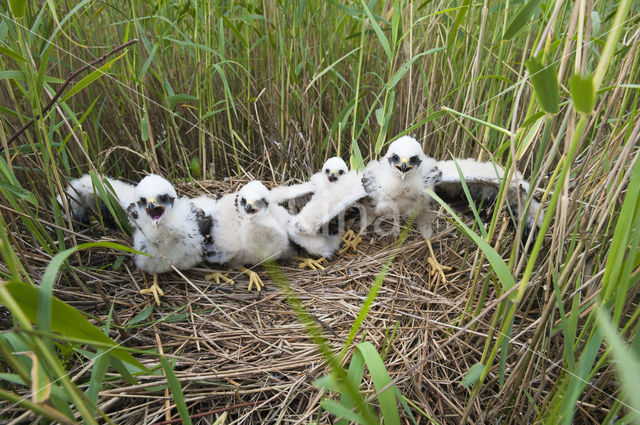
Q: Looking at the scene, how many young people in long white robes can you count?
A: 0